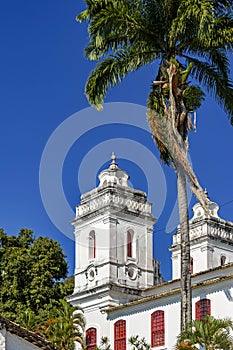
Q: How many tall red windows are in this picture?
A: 4